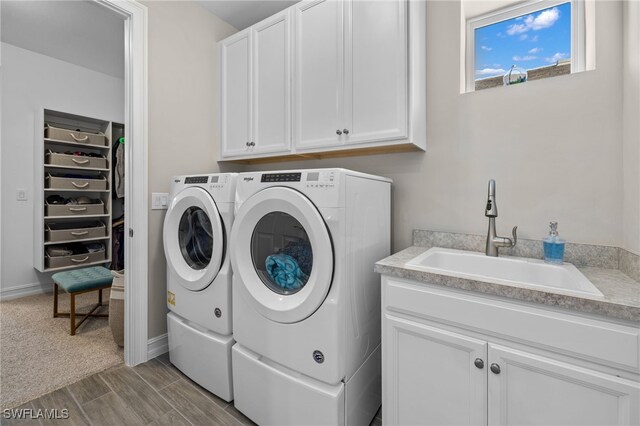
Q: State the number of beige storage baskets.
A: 6